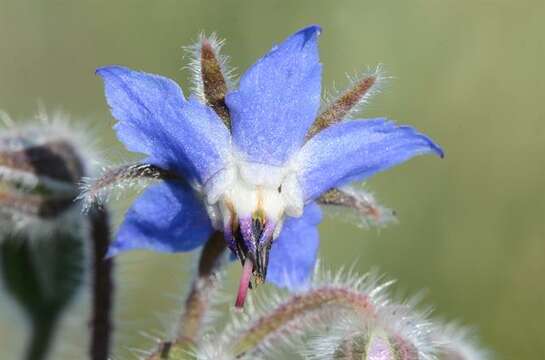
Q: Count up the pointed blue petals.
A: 5